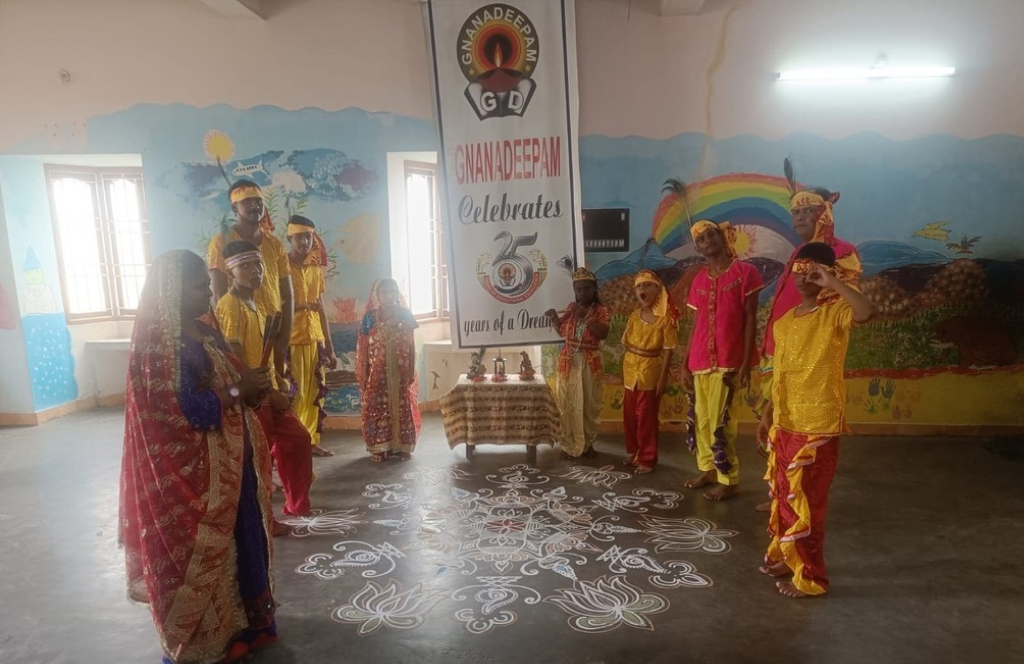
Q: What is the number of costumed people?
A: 10